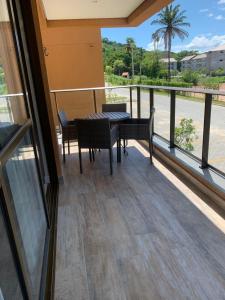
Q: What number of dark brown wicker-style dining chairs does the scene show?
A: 4